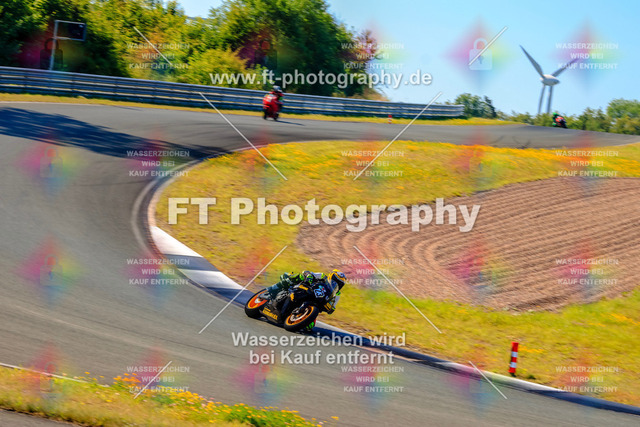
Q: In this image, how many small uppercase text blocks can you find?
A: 12